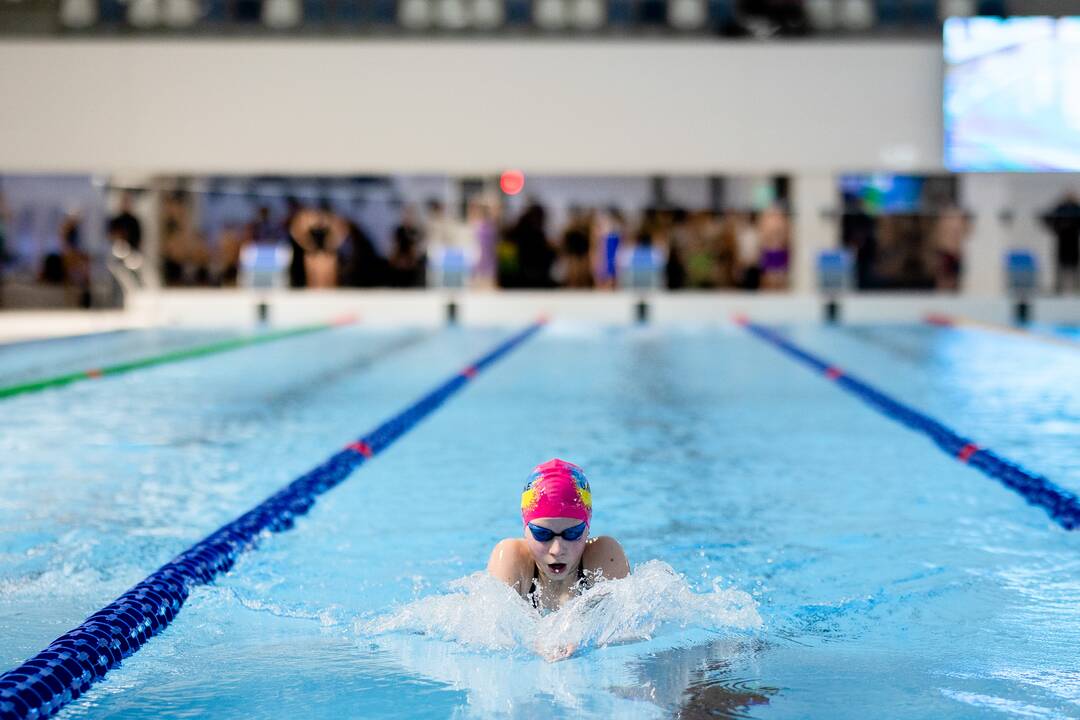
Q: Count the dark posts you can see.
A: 5